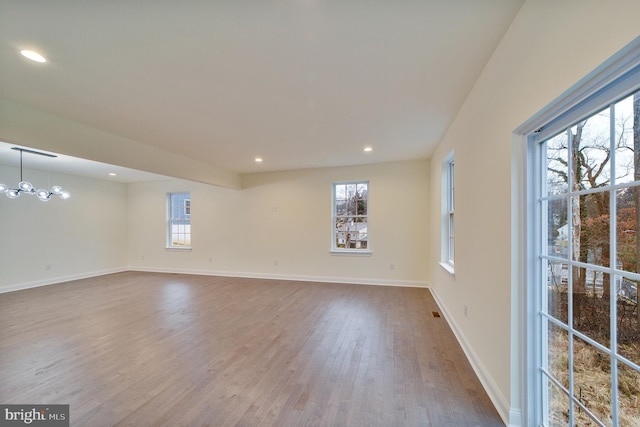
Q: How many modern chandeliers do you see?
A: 1